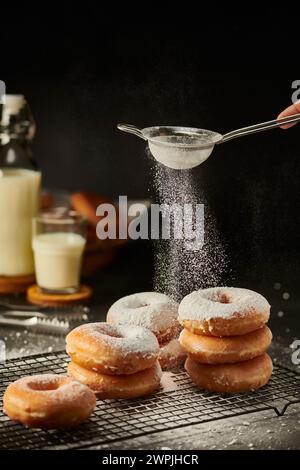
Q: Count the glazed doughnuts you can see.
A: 8